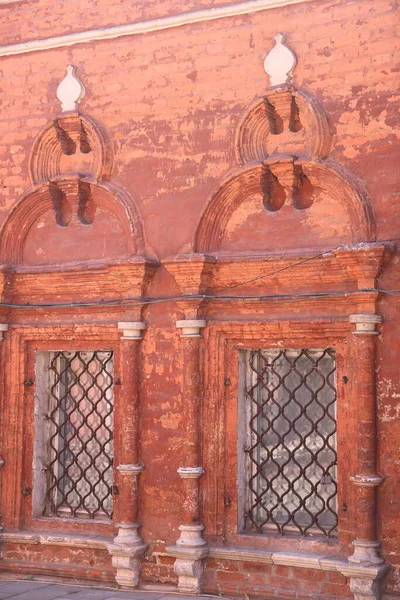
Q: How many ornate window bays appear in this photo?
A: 2